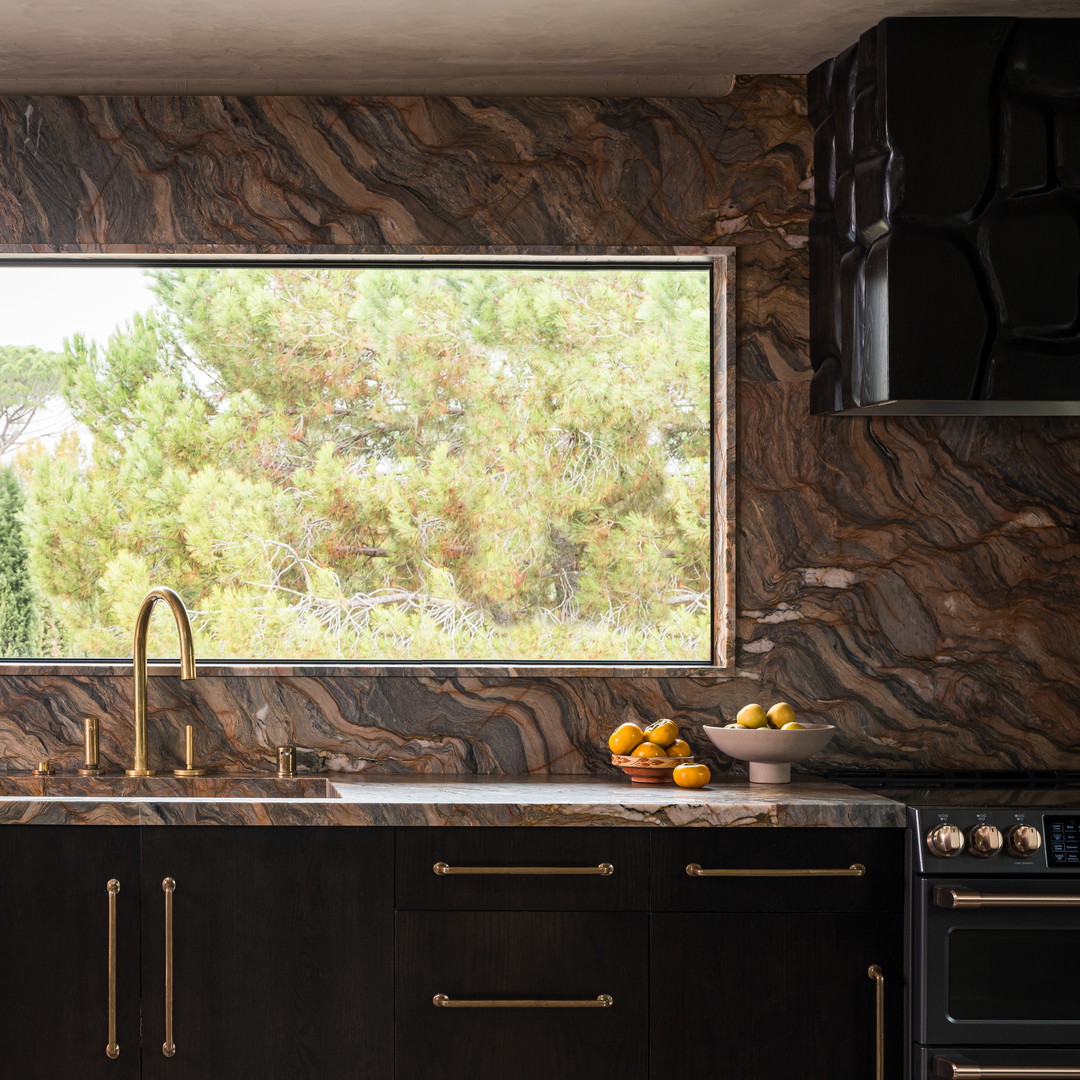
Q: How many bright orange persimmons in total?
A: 5